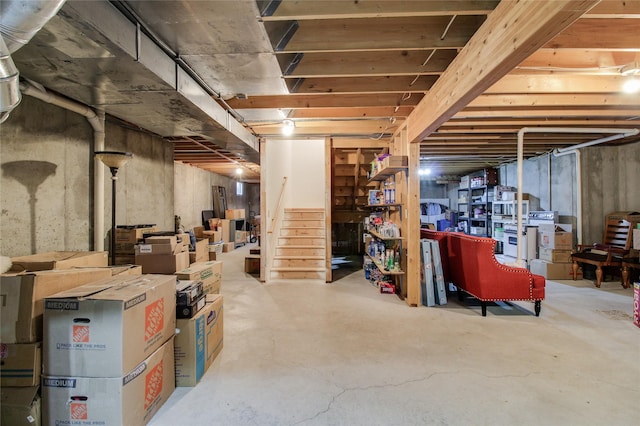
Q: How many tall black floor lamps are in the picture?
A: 1